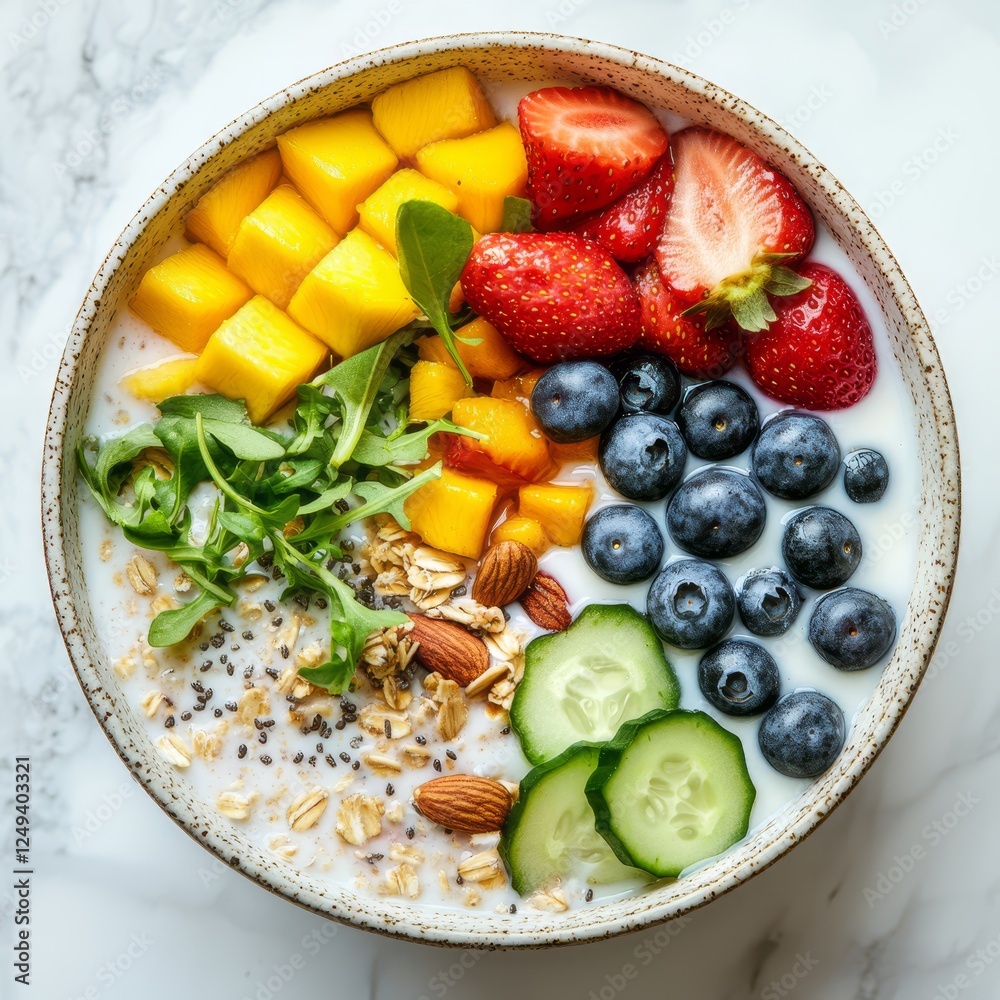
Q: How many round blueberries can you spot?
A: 14